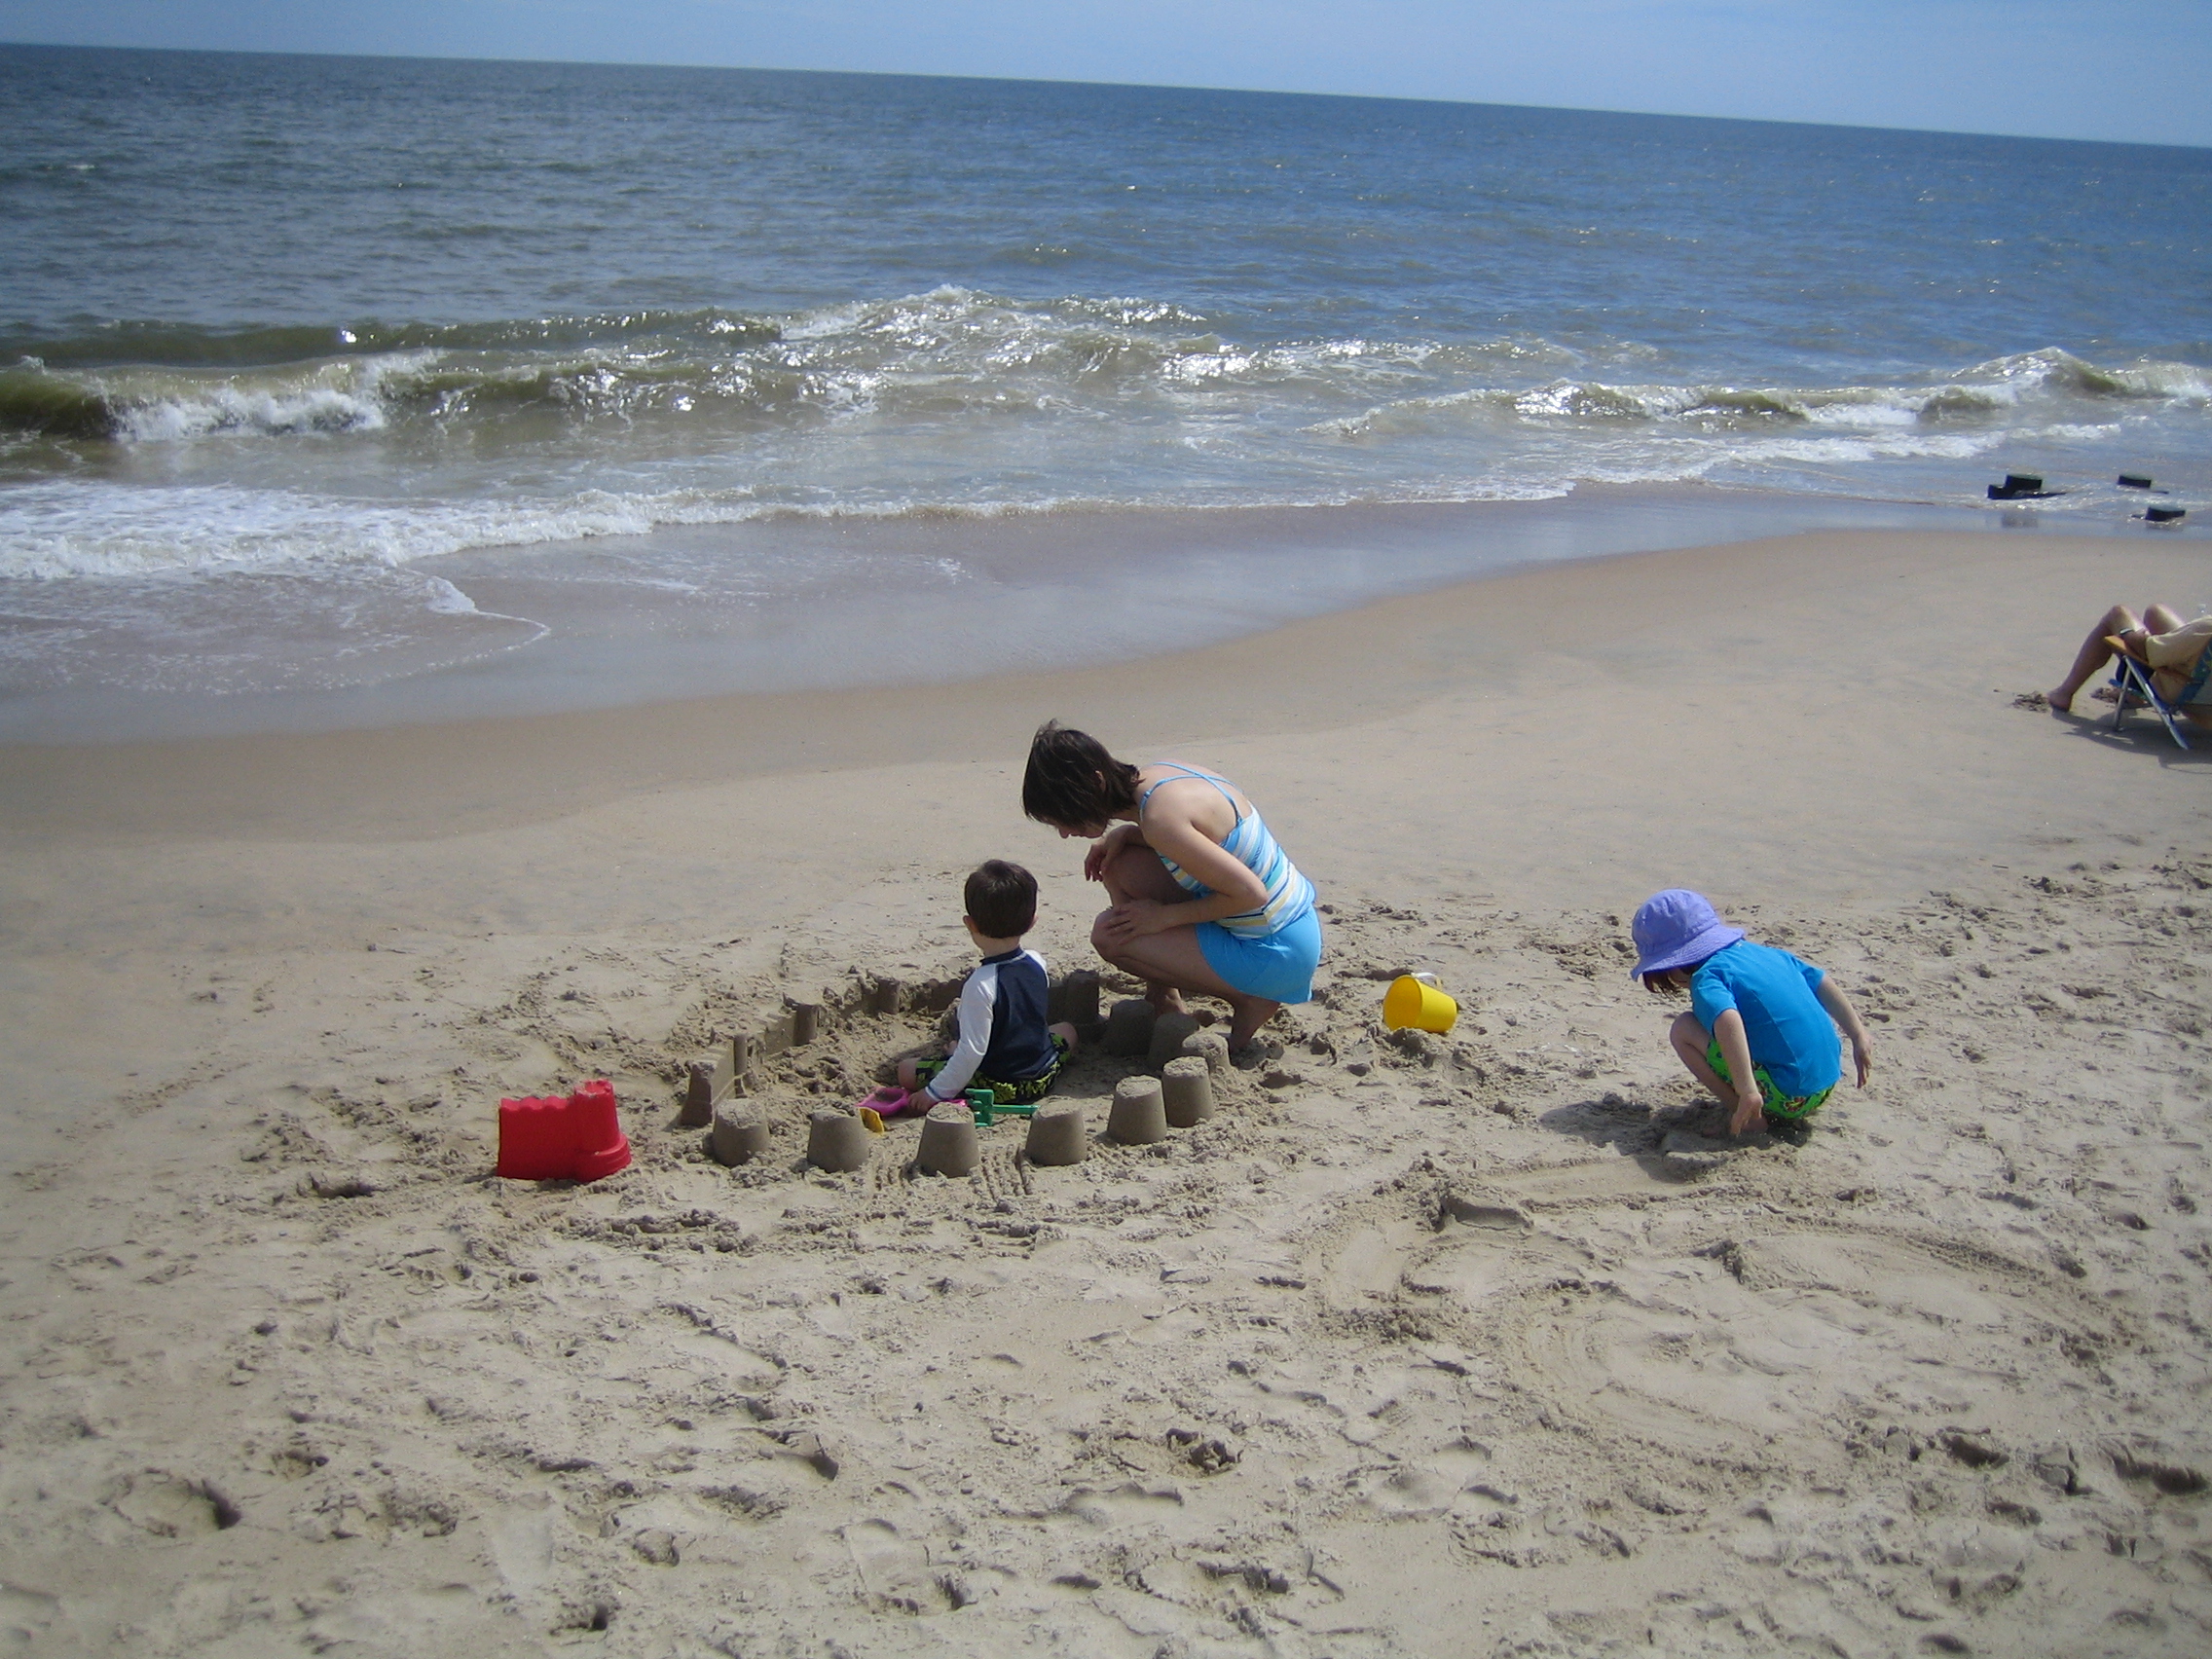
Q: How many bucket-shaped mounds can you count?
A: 9